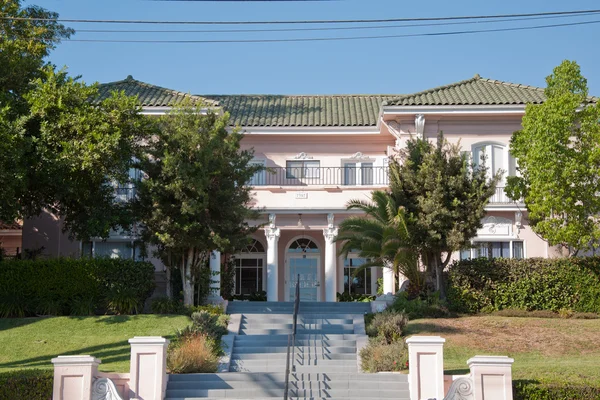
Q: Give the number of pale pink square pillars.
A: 4